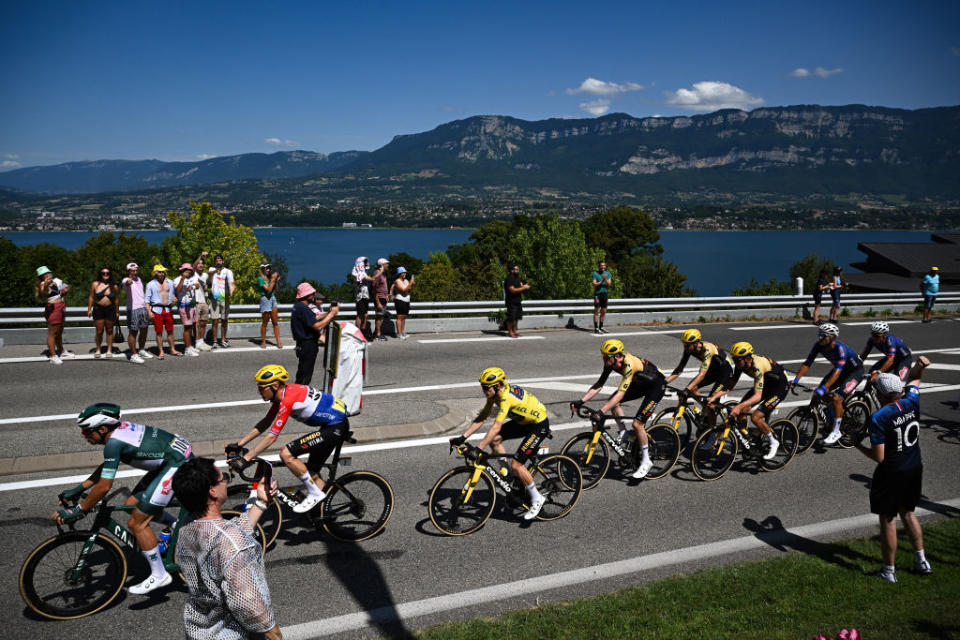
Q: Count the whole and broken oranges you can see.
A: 0